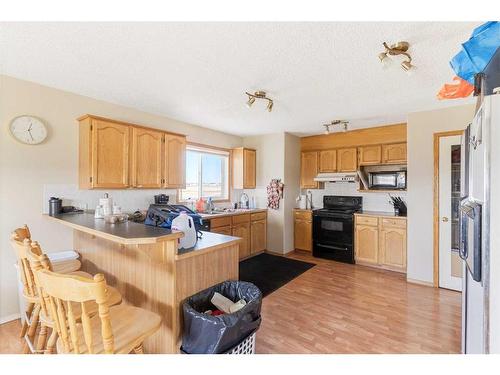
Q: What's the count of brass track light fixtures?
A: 3